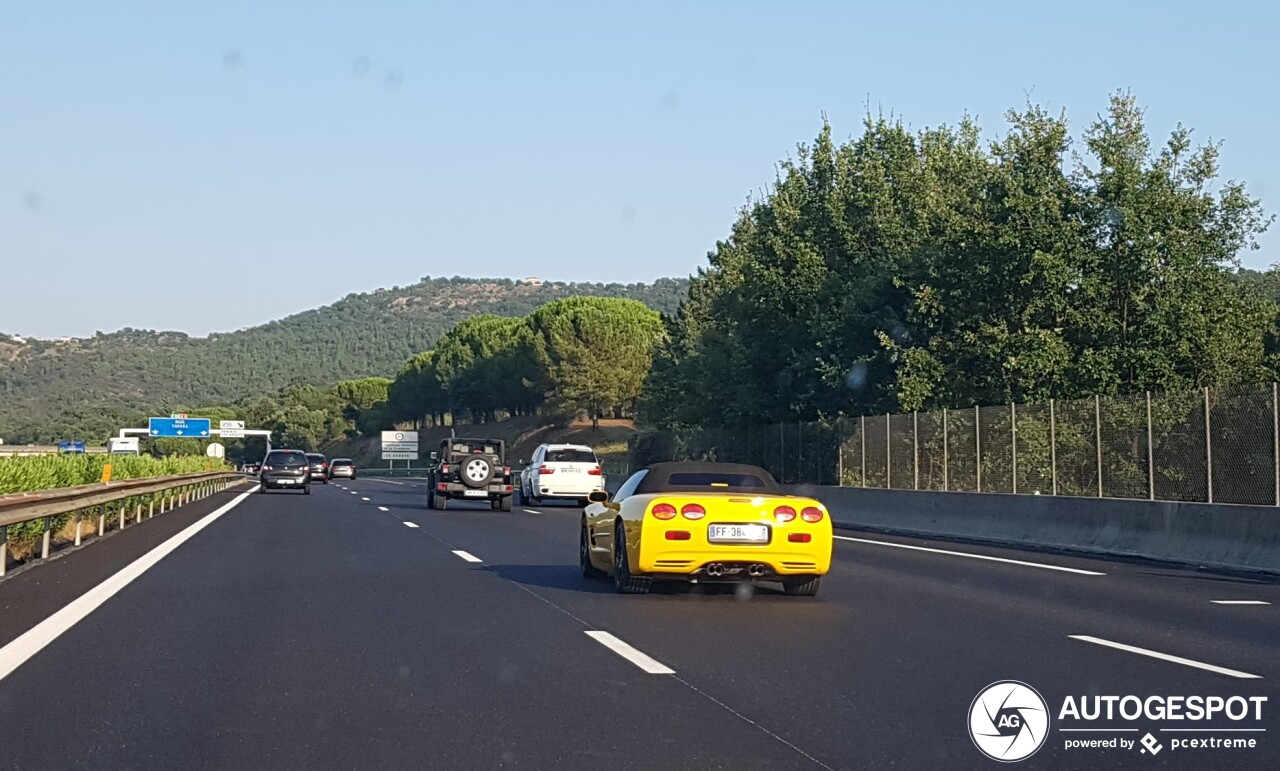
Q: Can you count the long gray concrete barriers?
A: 1